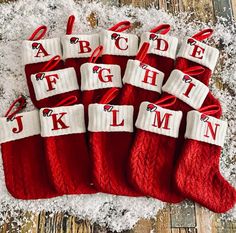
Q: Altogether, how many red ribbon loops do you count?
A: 14